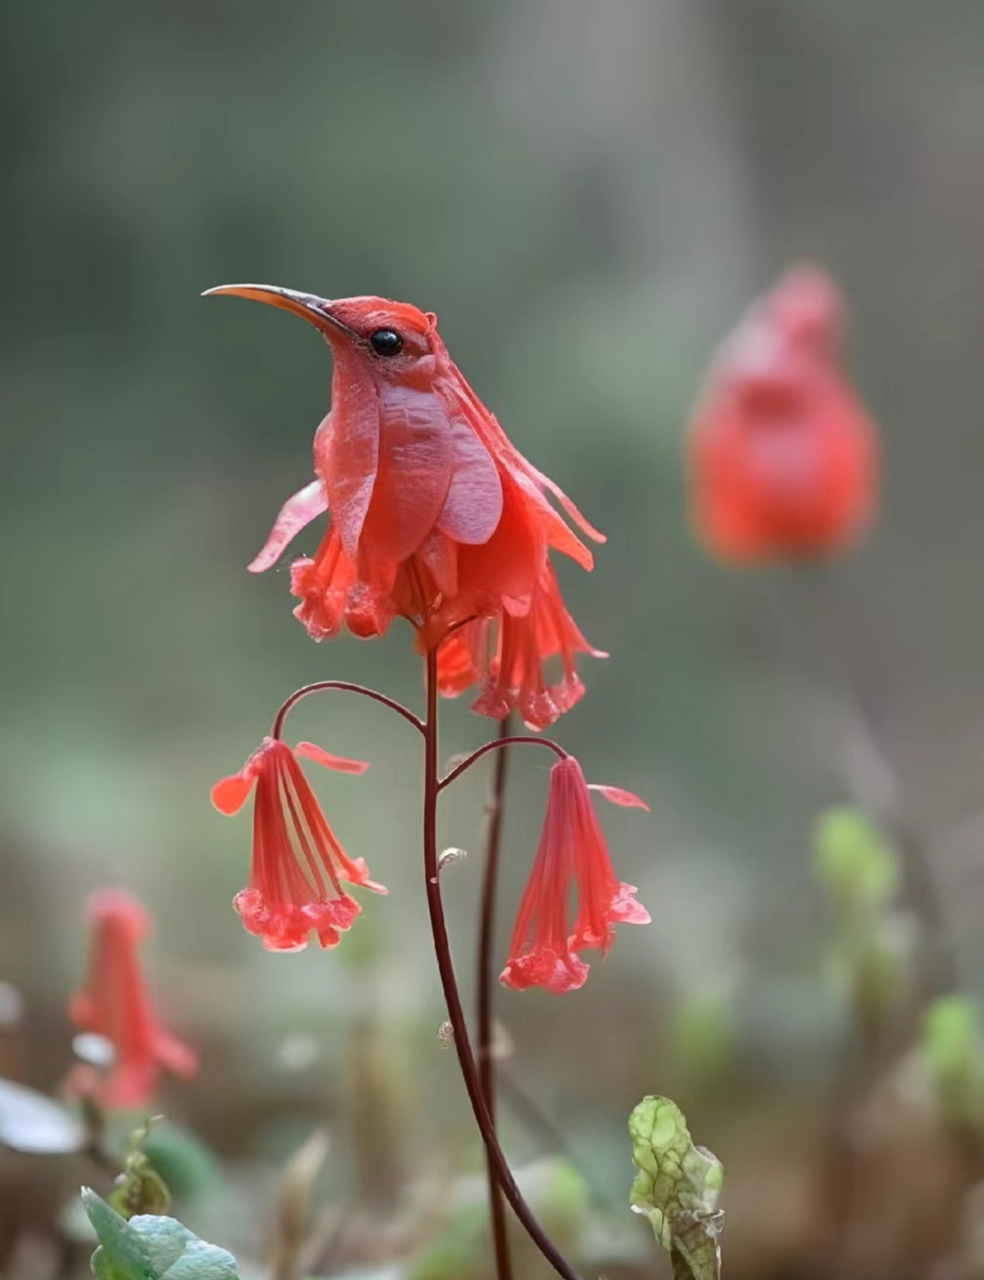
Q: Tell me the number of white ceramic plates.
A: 0